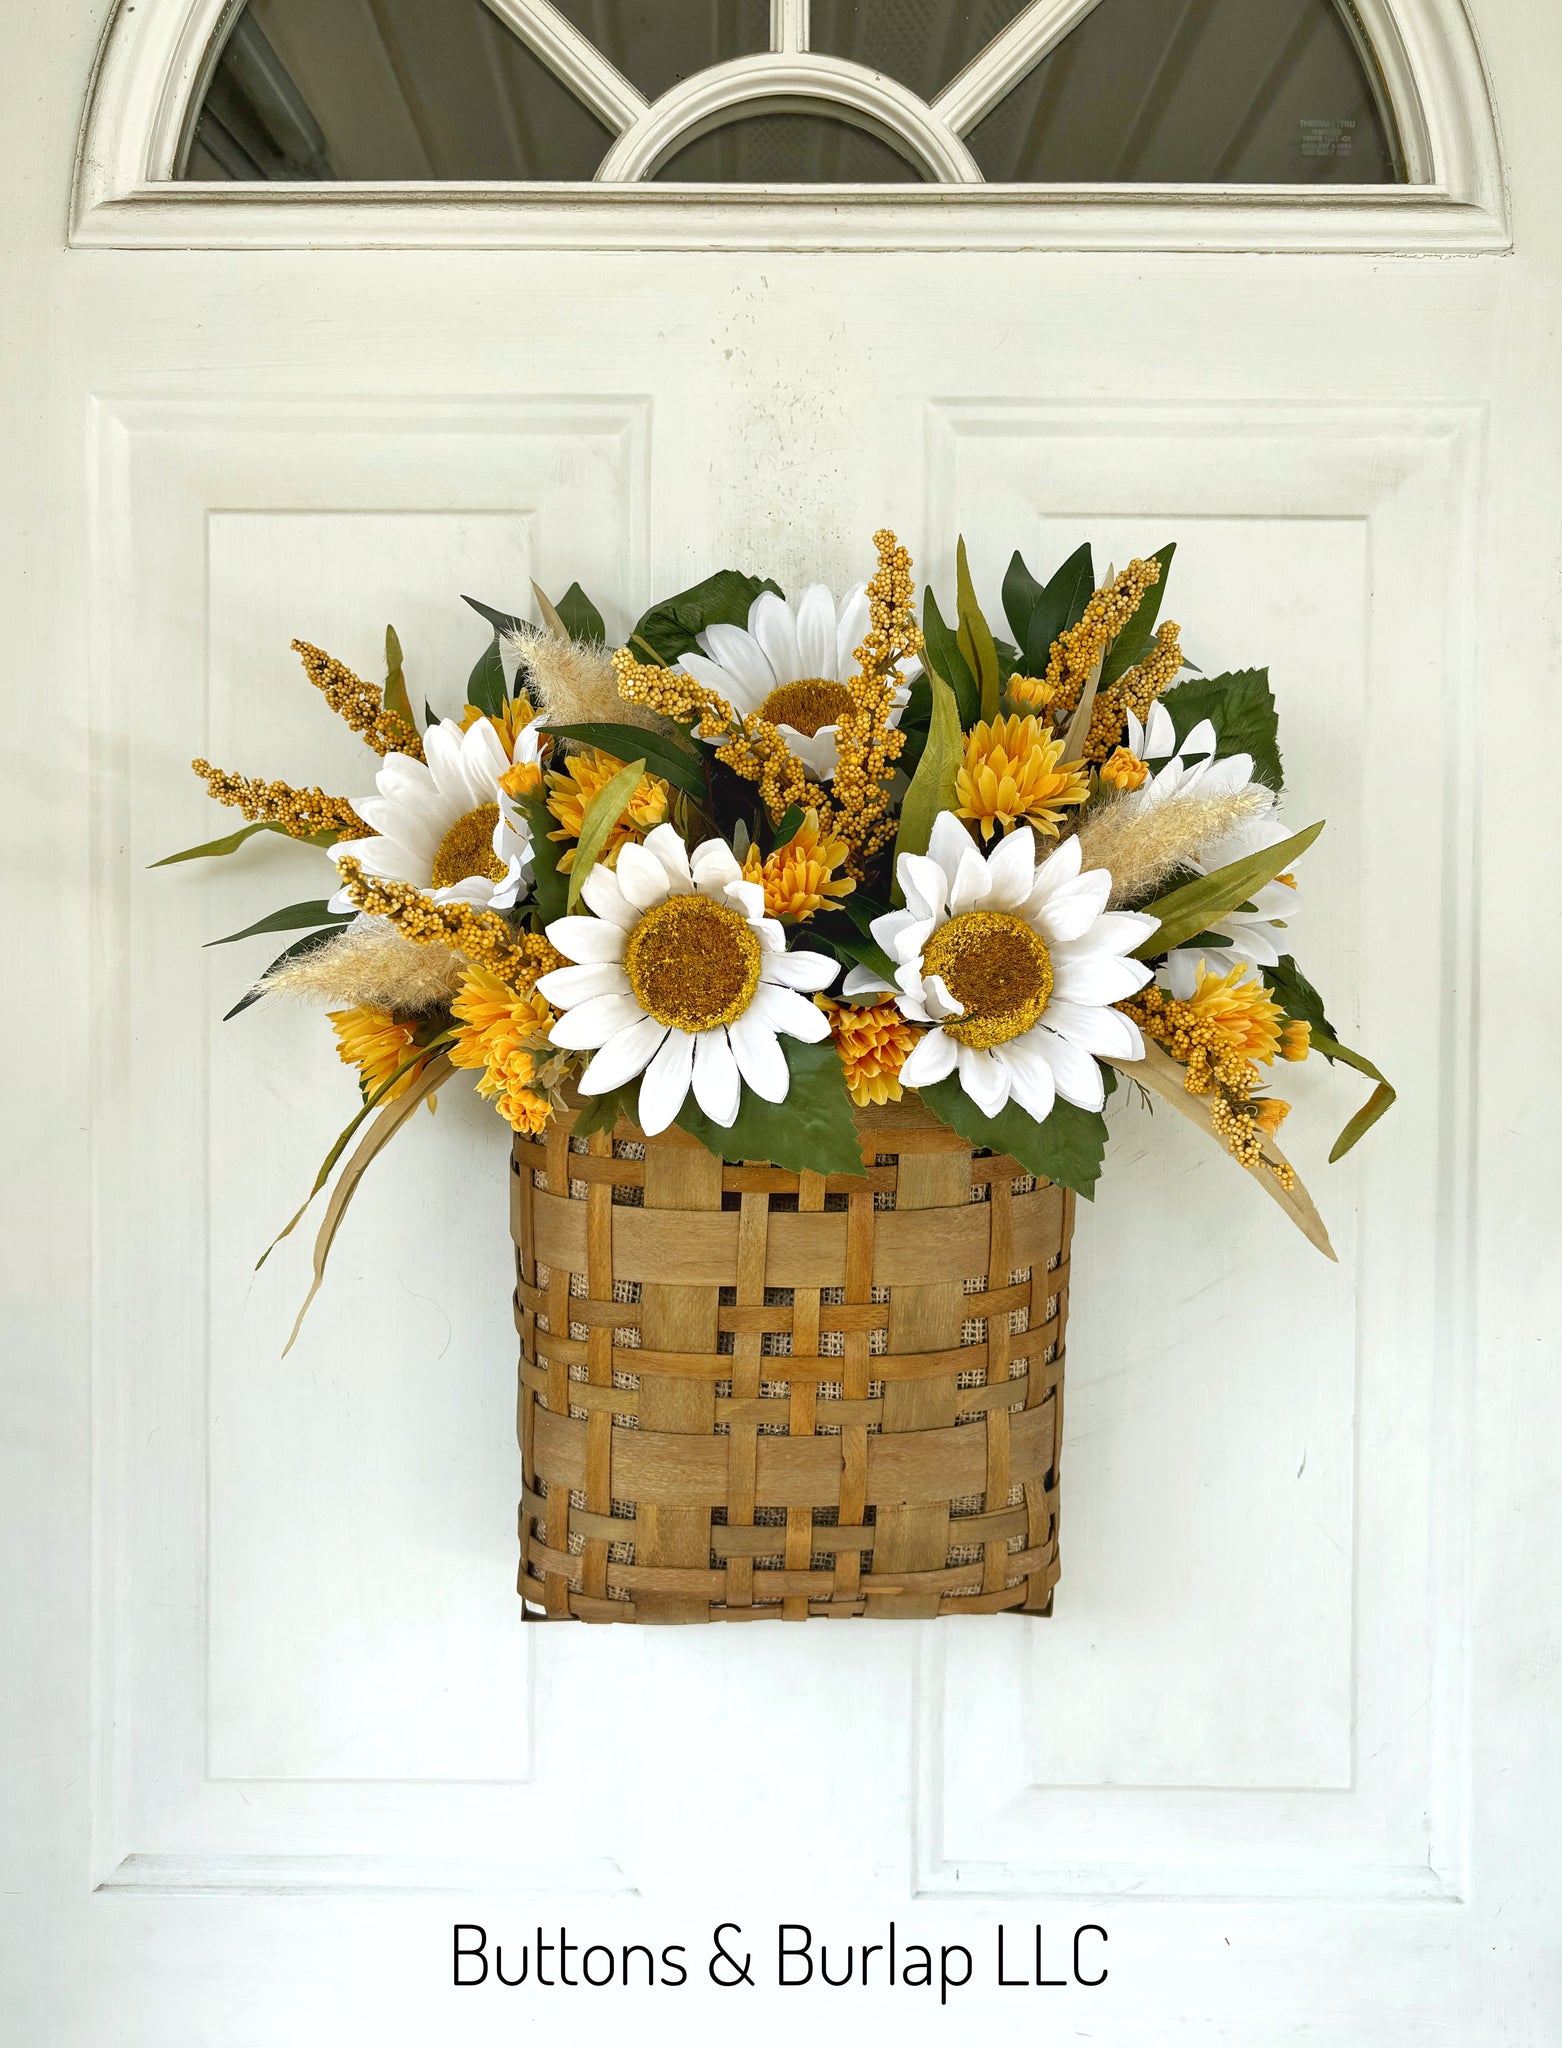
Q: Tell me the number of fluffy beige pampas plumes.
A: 3